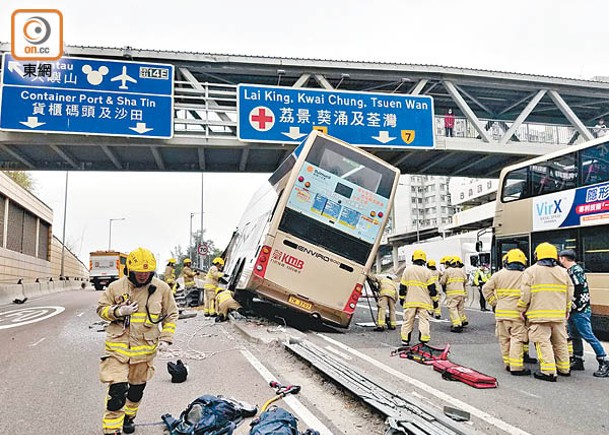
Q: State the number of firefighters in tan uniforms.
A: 13